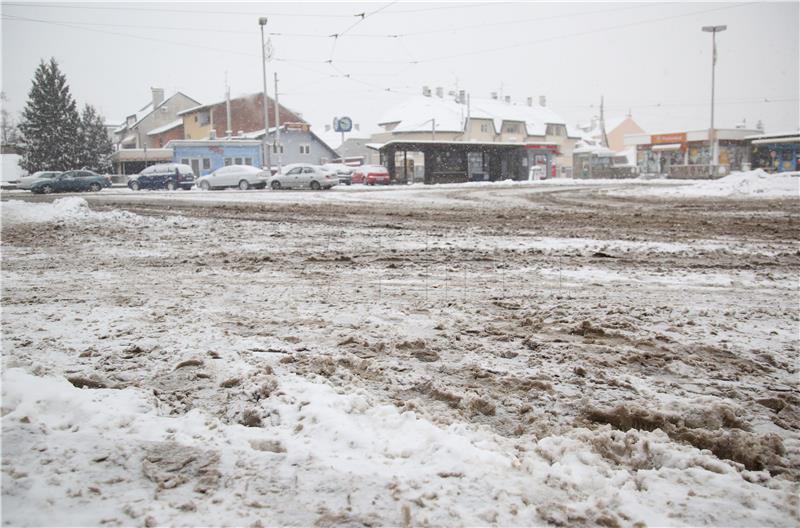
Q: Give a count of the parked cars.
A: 7